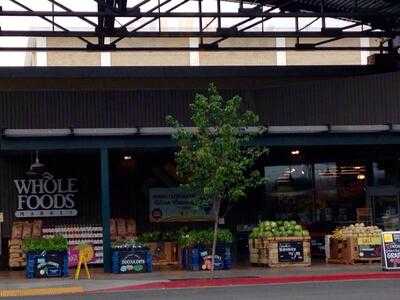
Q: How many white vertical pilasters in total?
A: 5